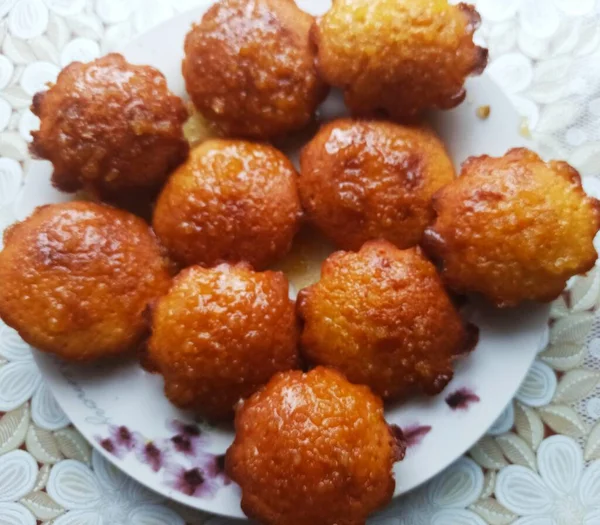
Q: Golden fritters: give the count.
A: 10